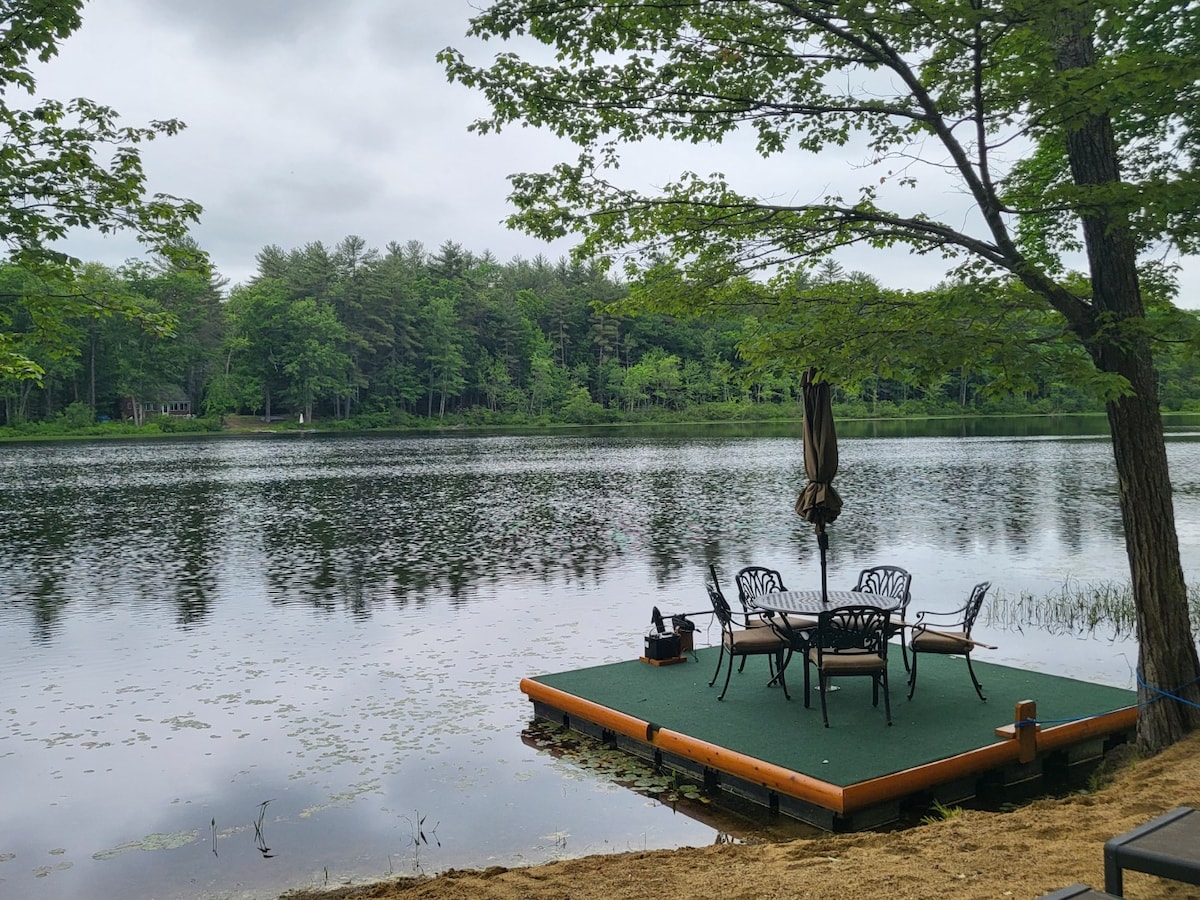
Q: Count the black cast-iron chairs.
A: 5